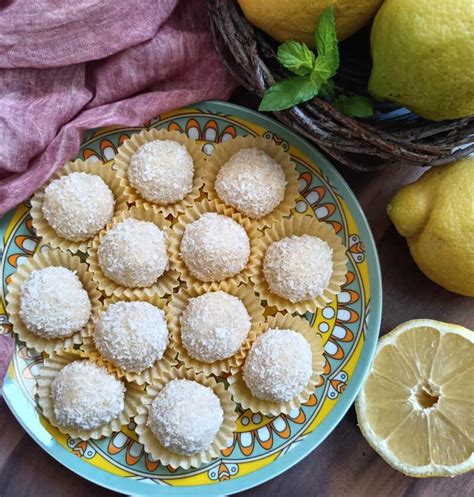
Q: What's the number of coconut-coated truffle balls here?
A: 12